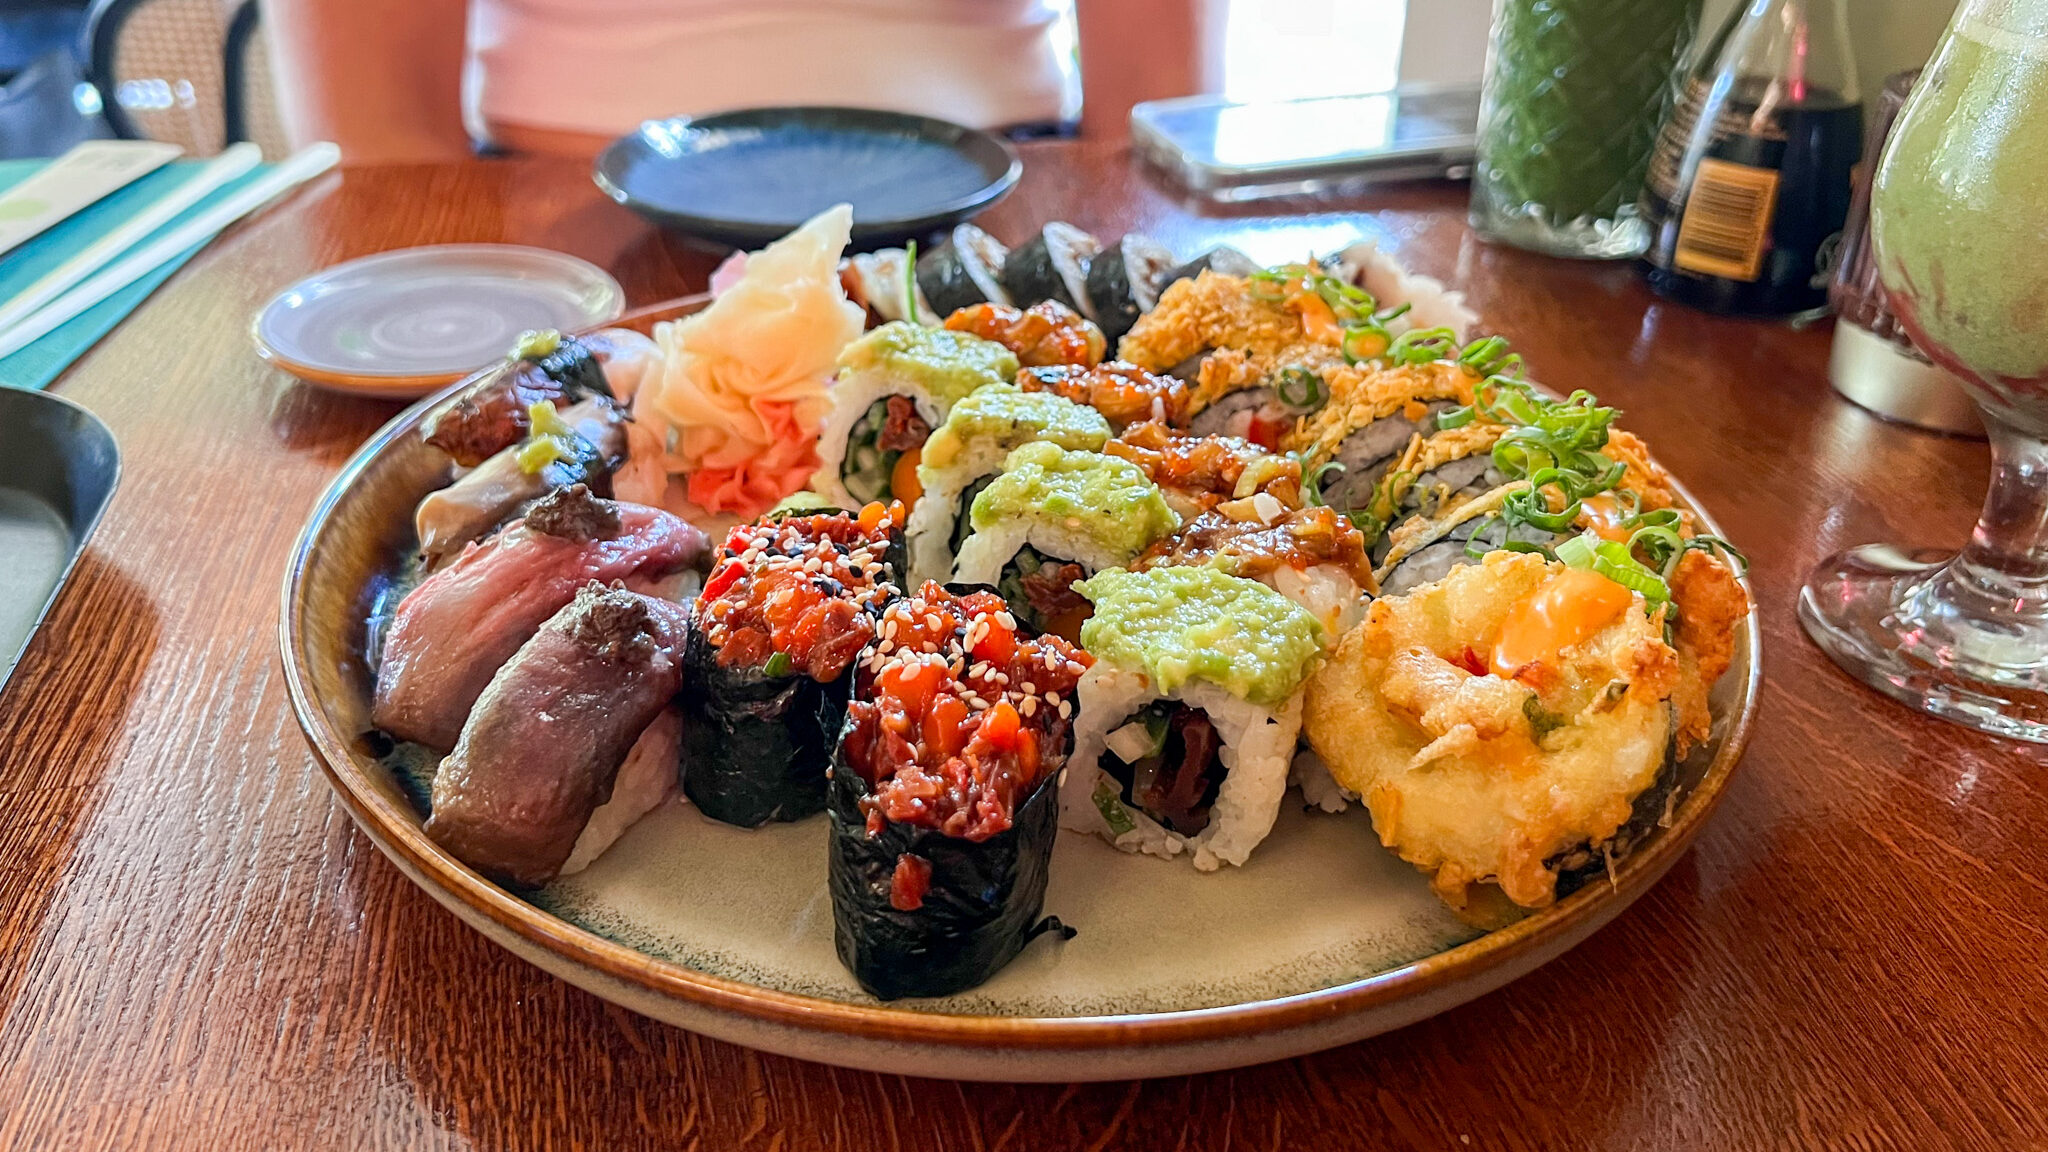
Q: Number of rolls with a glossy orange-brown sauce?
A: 4